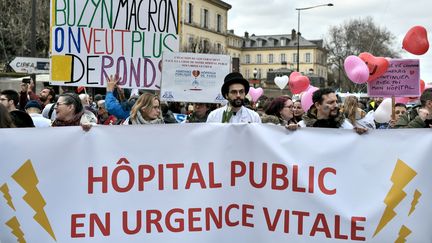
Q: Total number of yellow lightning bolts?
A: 6